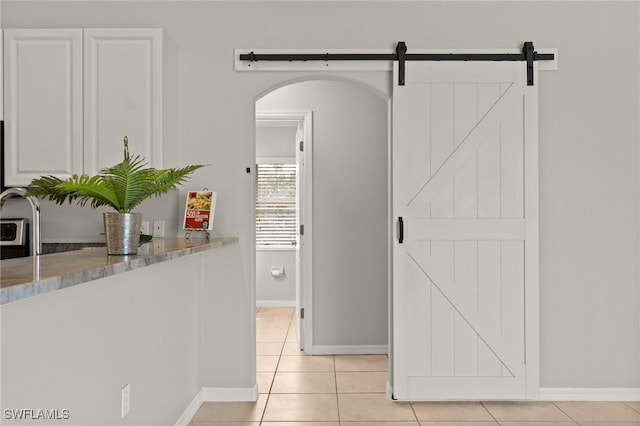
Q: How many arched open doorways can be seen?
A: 1